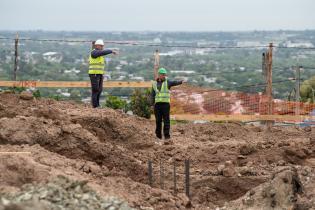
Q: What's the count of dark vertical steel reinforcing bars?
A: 4